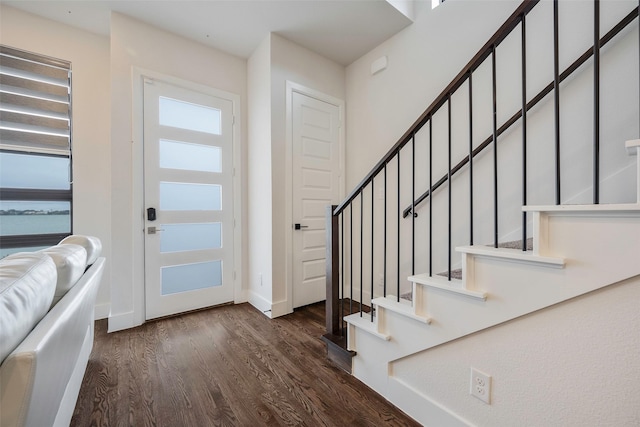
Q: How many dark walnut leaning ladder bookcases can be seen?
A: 0